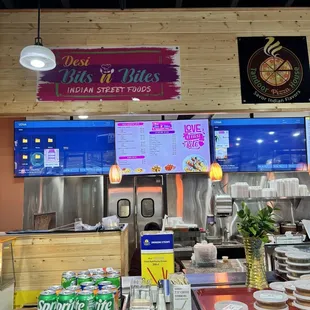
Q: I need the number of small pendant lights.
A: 2